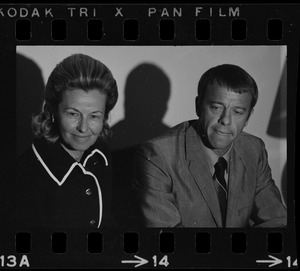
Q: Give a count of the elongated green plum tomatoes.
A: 0